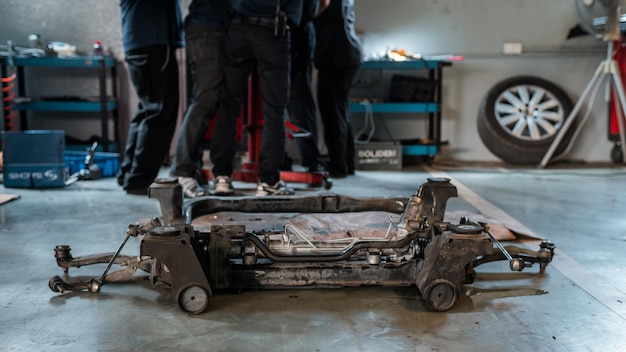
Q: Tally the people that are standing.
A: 5